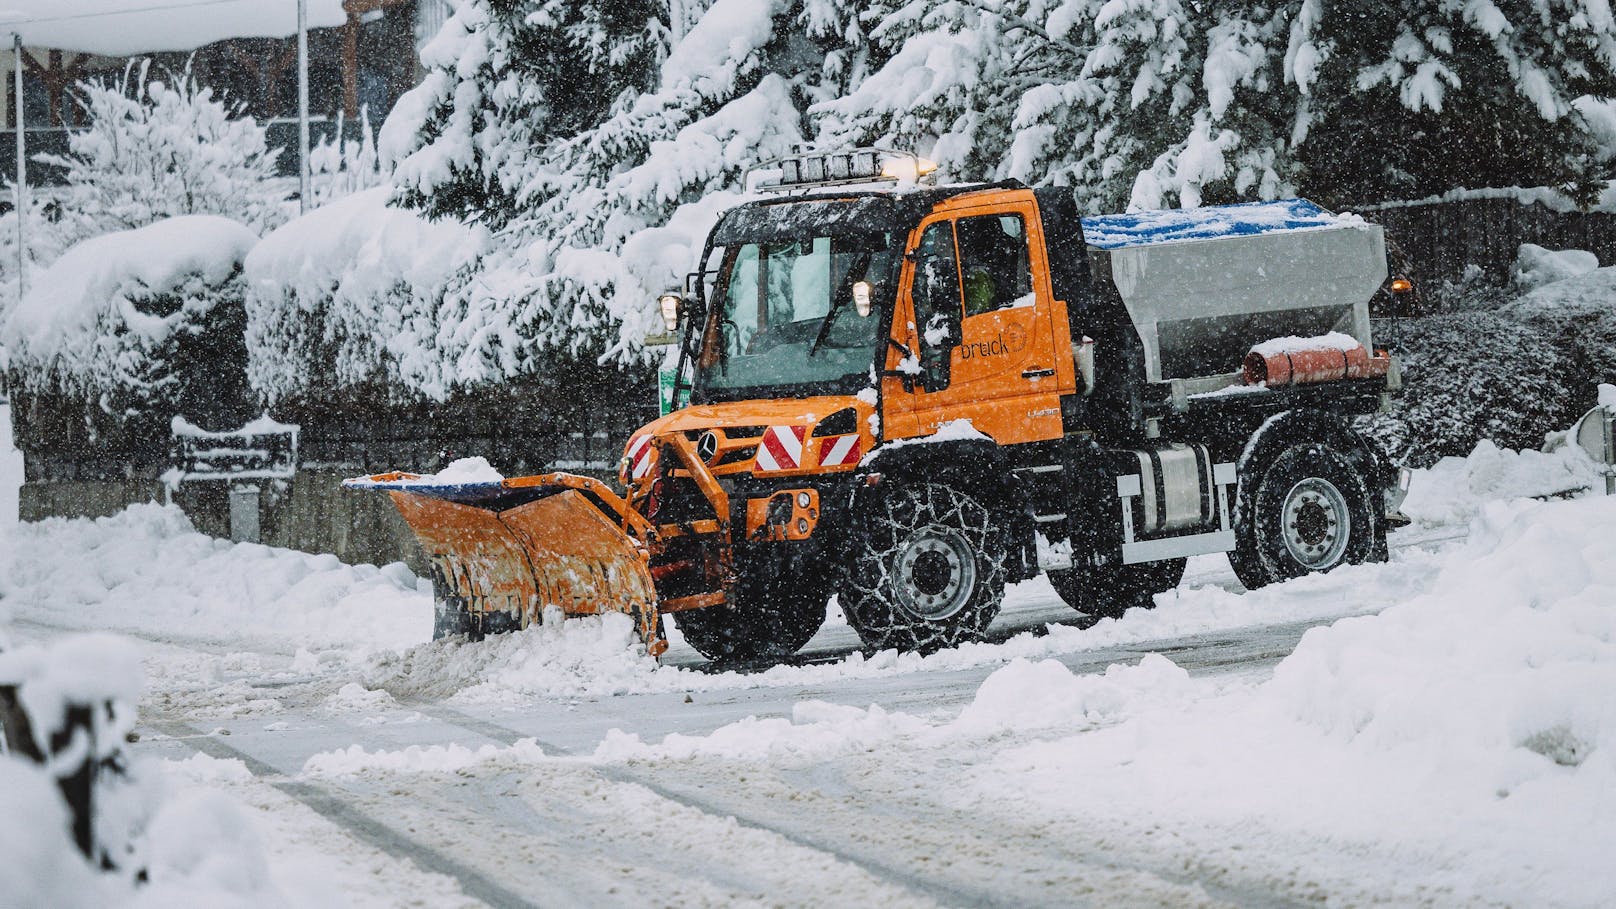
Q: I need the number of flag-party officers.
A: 0